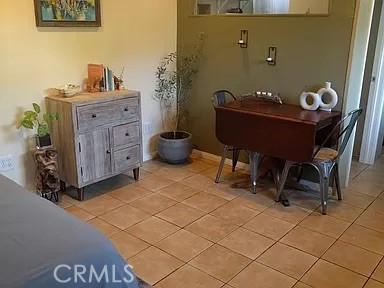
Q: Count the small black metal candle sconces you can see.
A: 2